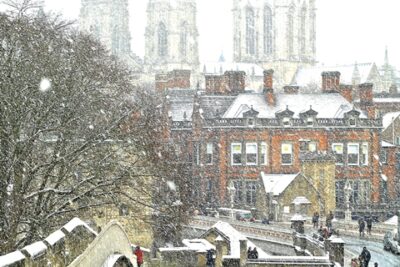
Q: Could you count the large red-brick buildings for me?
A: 1